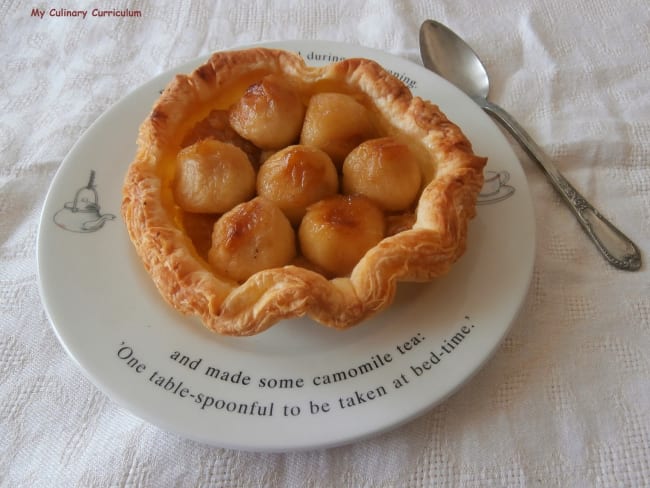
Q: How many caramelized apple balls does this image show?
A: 7